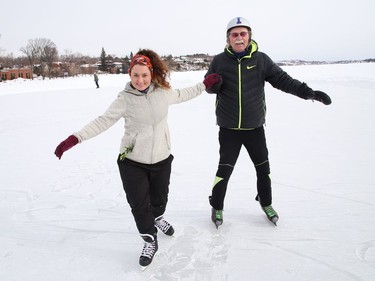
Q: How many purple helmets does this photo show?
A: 0